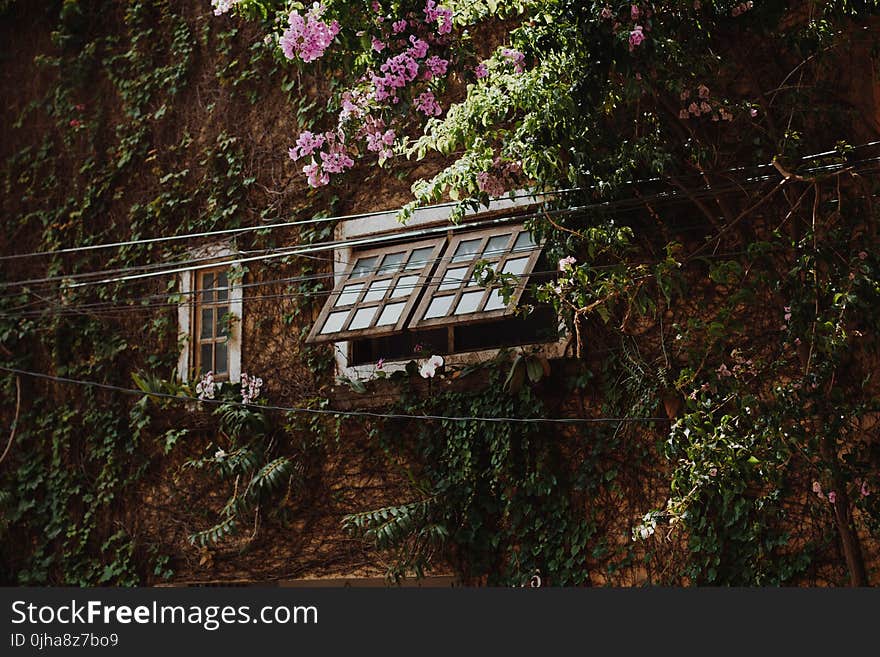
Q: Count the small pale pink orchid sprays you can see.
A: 2